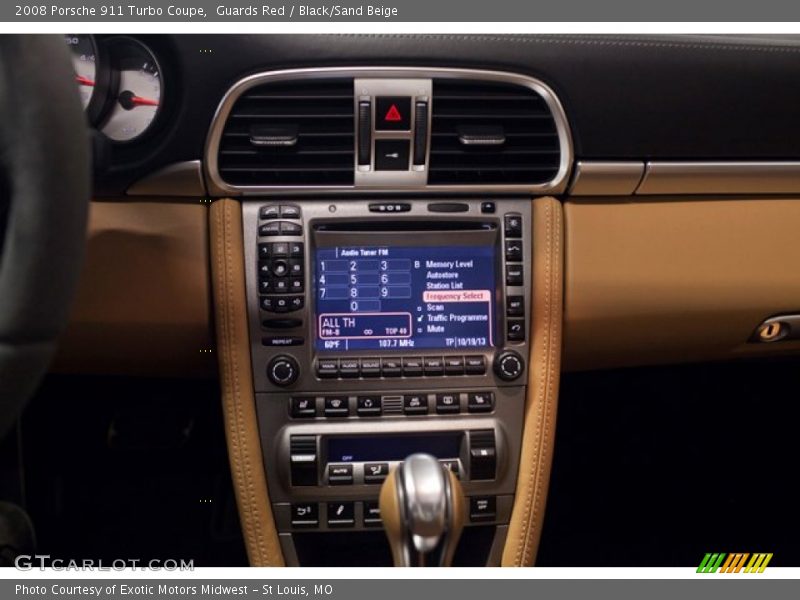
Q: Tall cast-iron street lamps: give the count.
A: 0